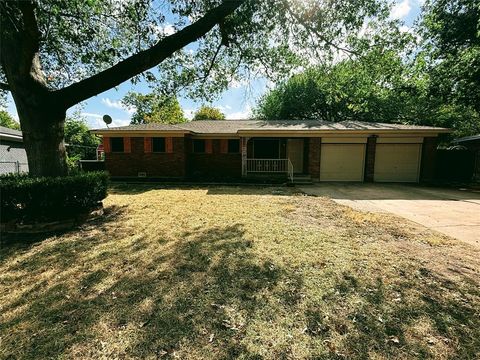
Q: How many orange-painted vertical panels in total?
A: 6